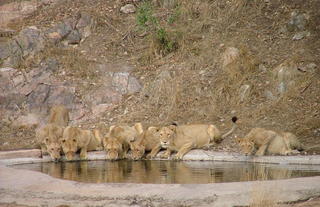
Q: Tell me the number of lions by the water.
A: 6